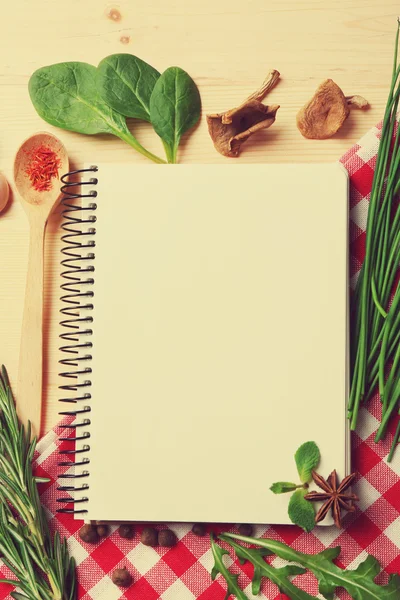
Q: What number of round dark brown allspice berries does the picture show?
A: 8